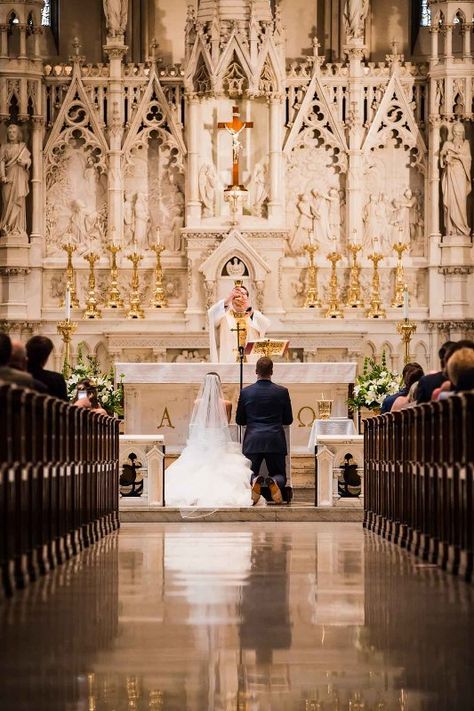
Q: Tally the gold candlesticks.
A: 12